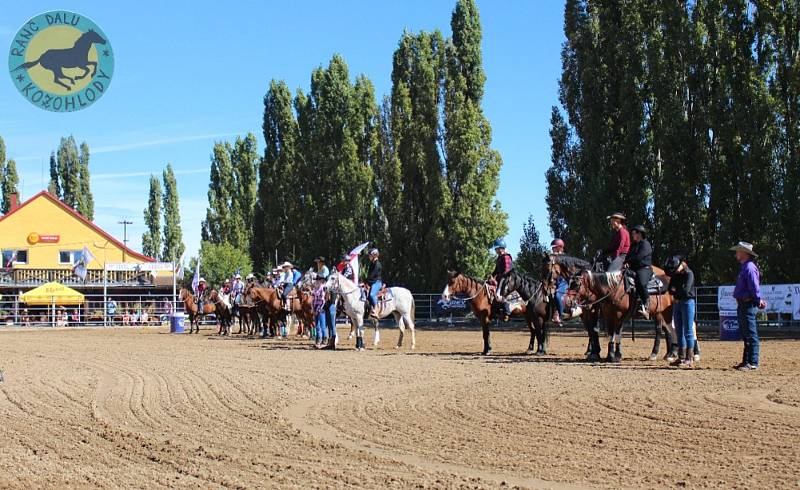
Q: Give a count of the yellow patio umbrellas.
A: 1